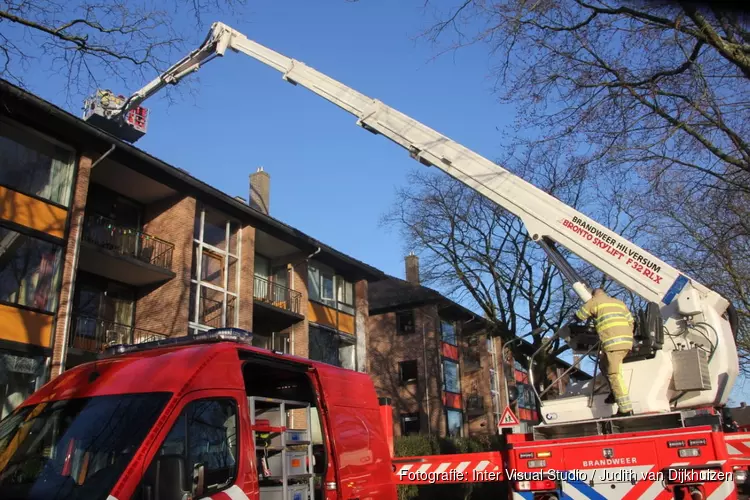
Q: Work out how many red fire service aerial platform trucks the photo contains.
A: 1